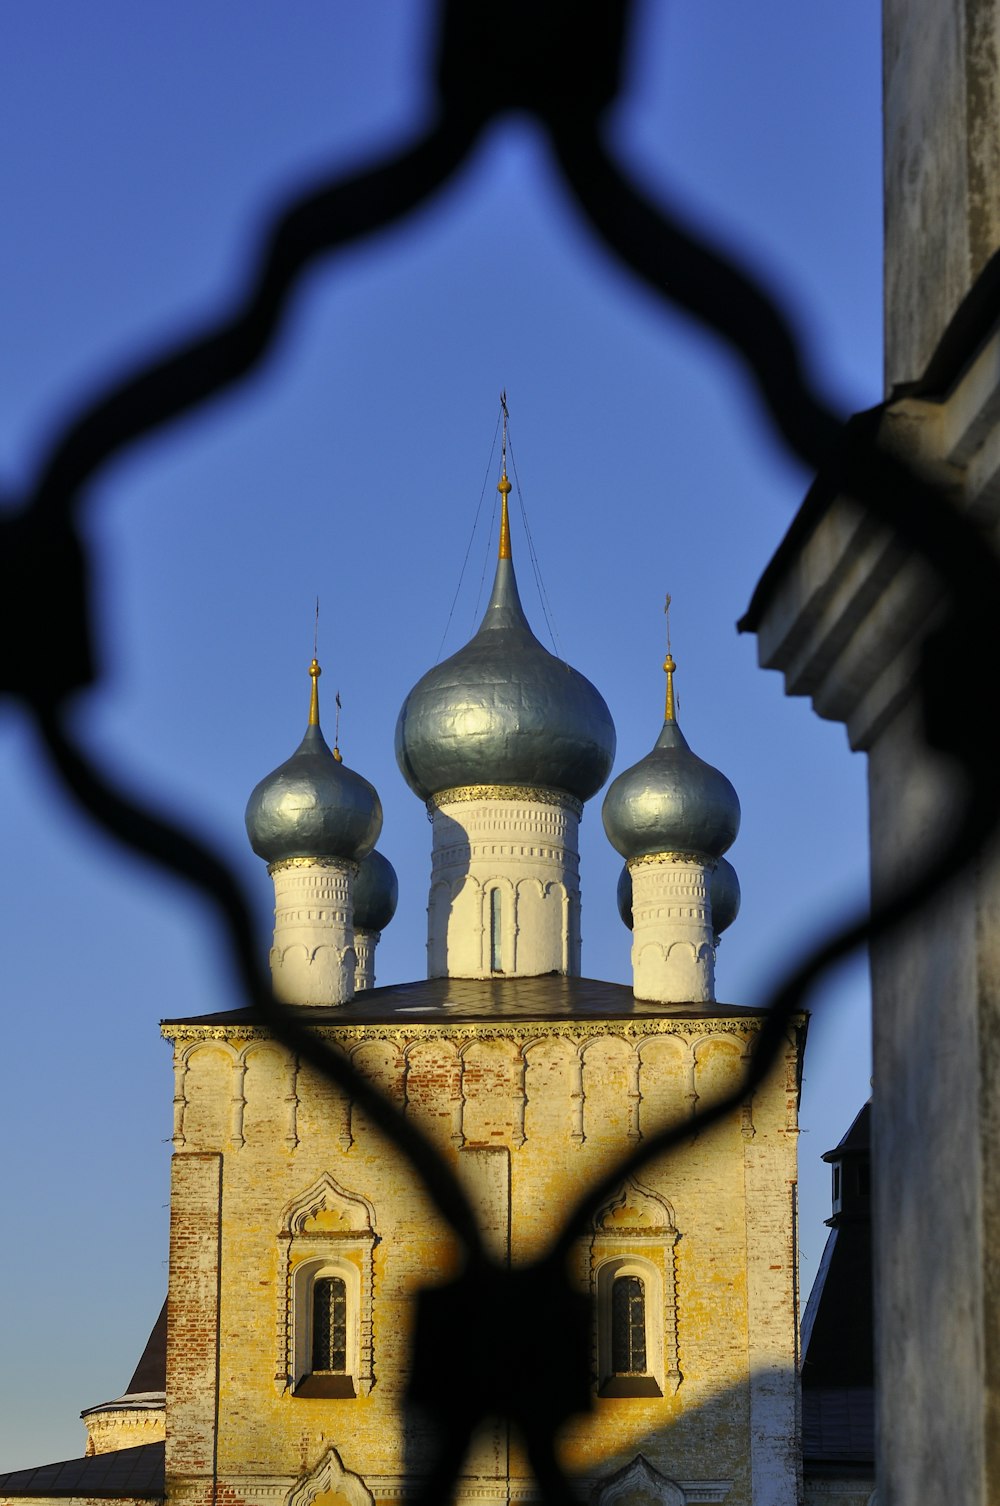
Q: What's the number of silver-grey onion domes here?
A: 5